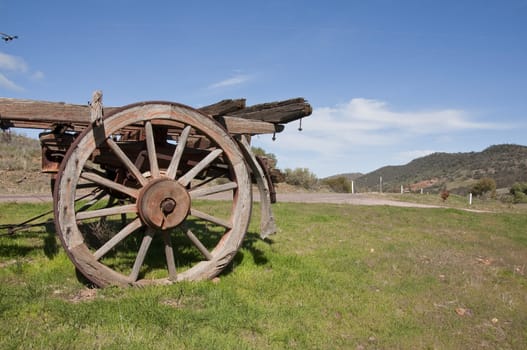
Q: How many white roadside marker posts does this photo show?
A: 5